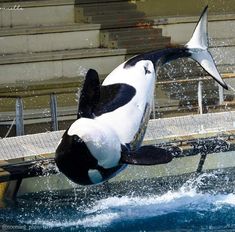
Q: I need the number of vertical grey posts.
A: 4